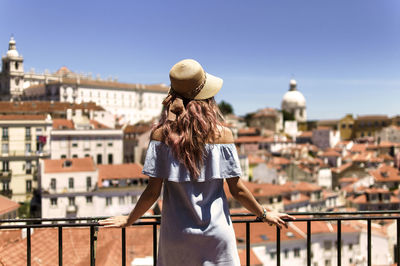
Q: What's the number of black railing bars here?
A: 11